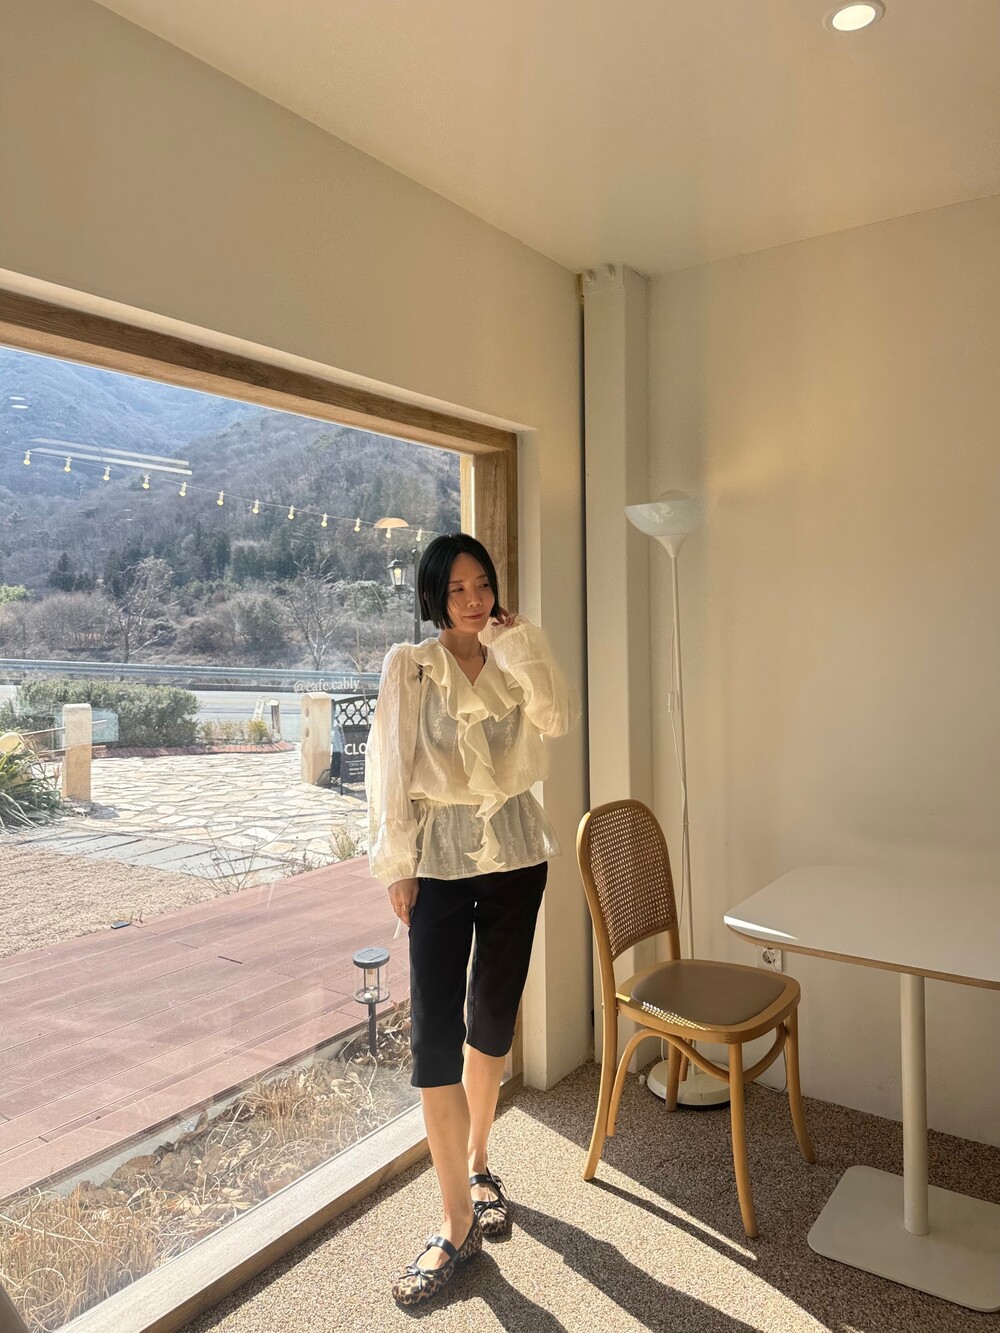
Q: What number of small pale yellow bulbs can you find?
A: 12